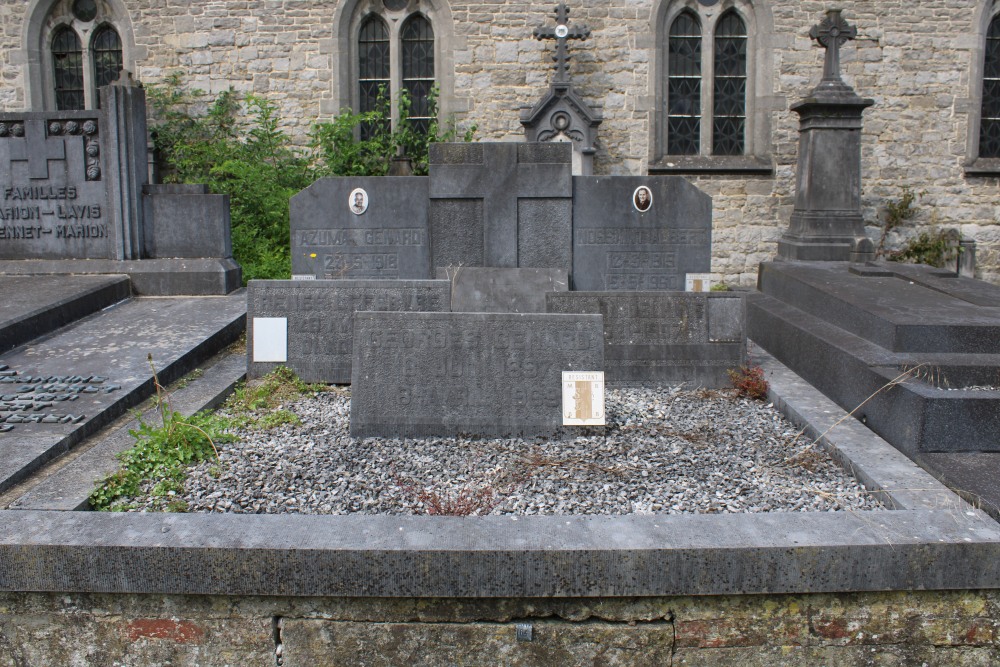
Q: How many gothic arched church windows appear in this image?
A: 4